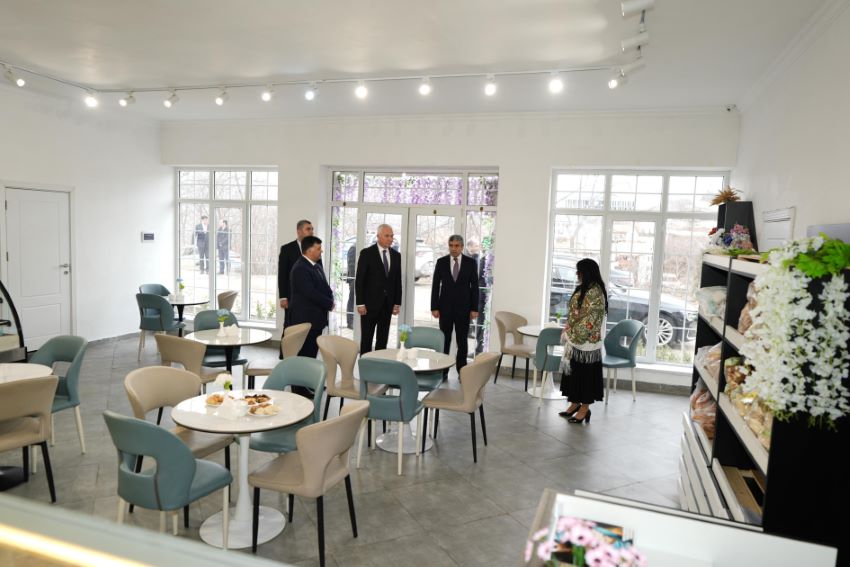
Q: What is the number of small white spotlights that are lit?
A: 12